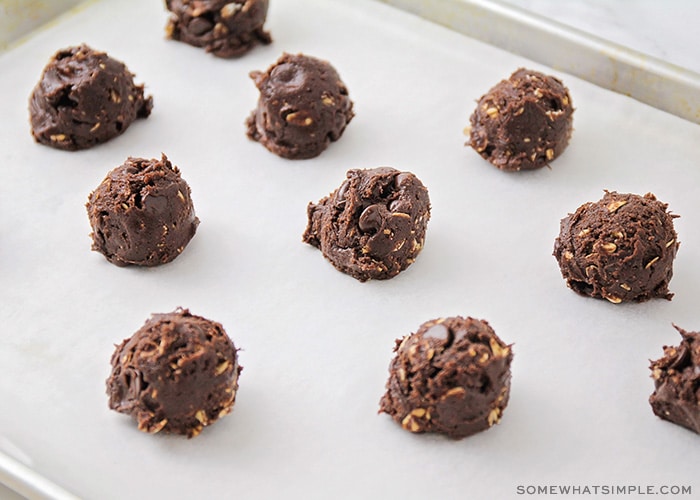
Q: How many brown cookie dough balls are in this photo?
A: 10